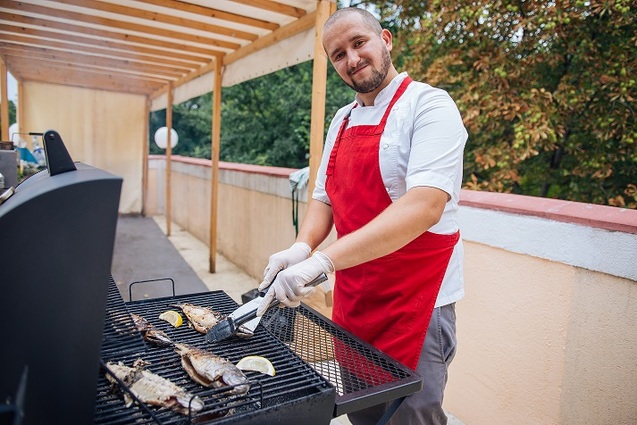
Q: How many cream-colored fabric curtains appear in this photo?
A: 1